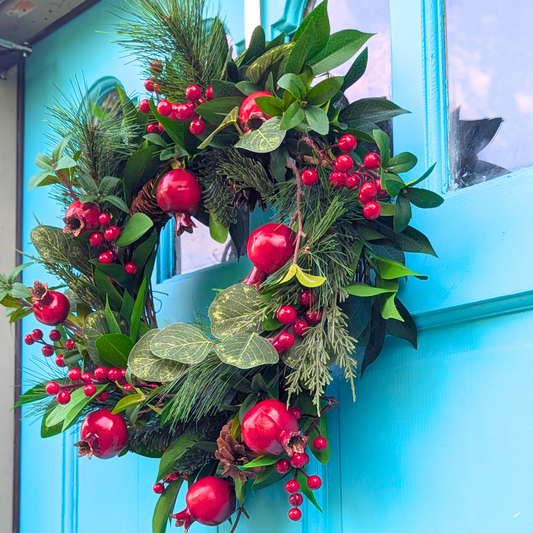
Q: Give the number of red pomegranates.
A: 8